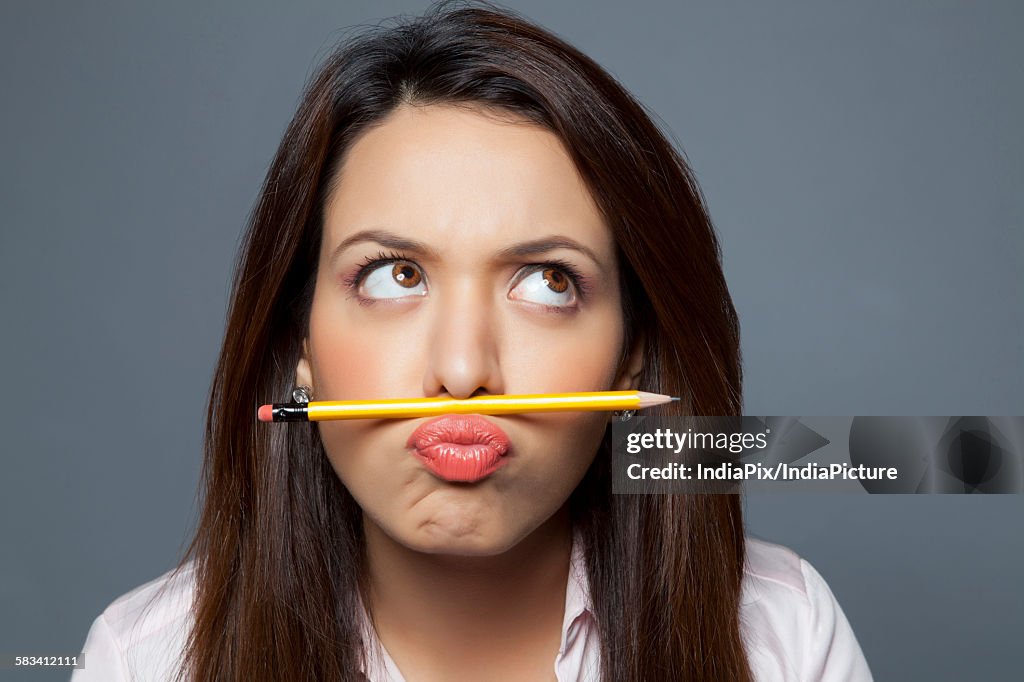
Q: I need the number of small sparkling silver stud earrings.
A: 2